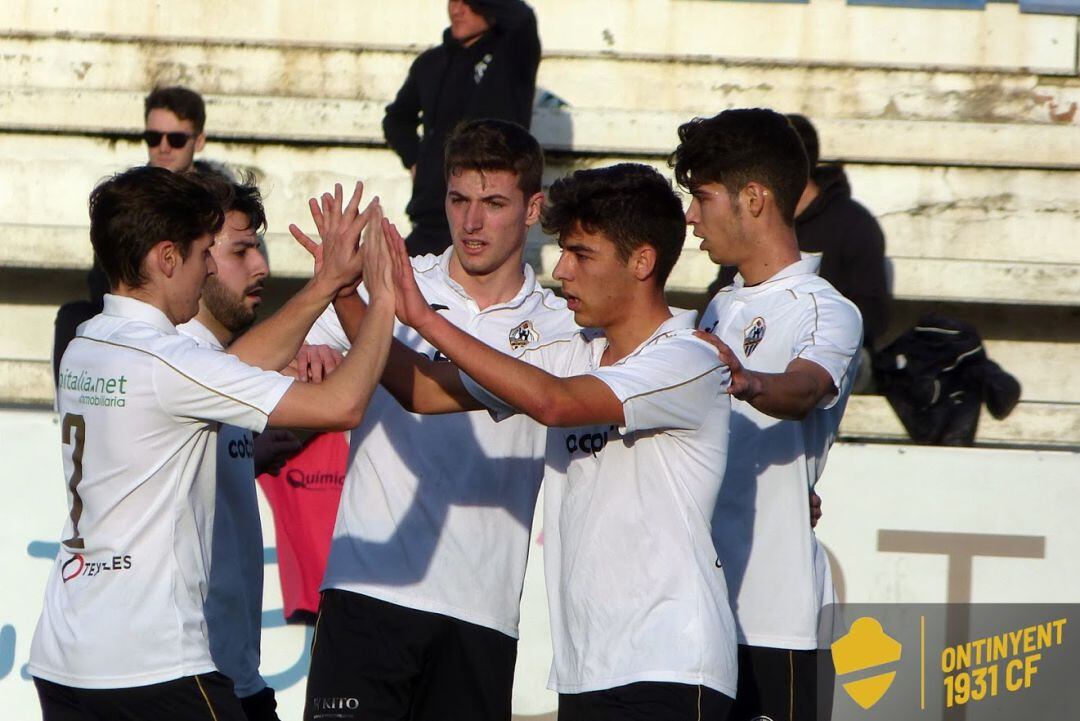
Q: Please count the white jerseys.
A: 5